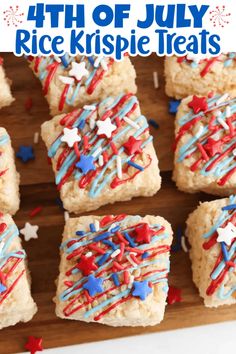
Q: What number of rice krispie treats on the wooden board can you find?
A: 9